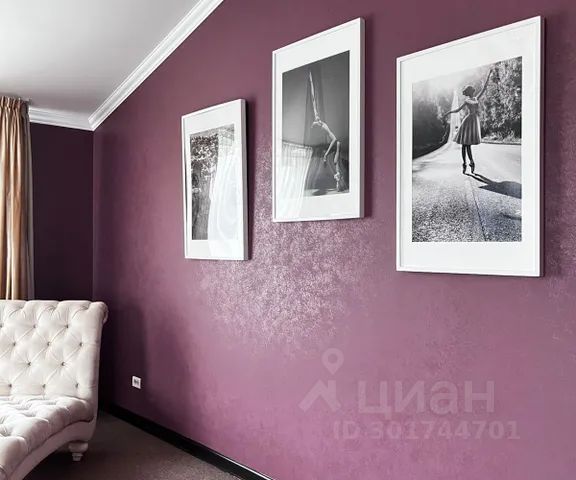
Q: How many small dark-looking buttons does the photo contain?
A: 11